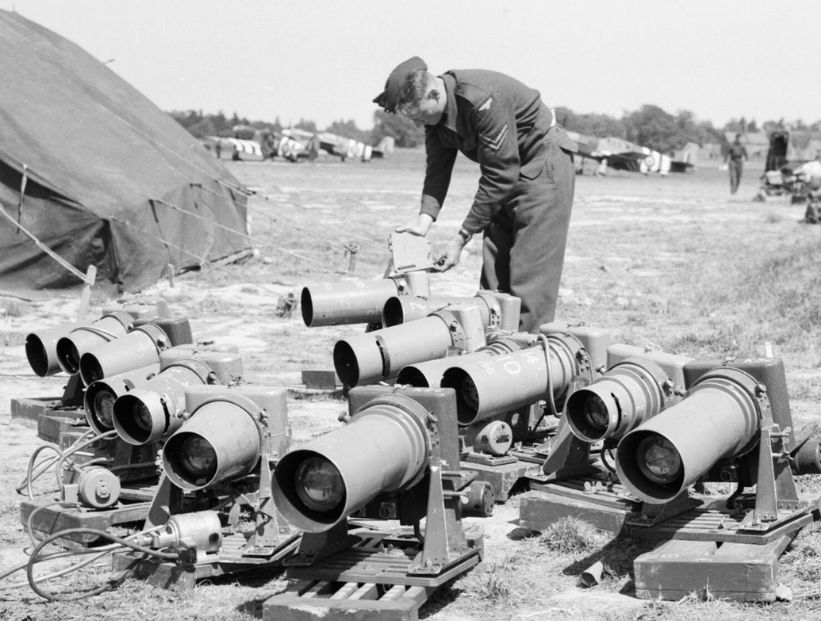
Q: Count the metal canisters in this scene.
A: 14